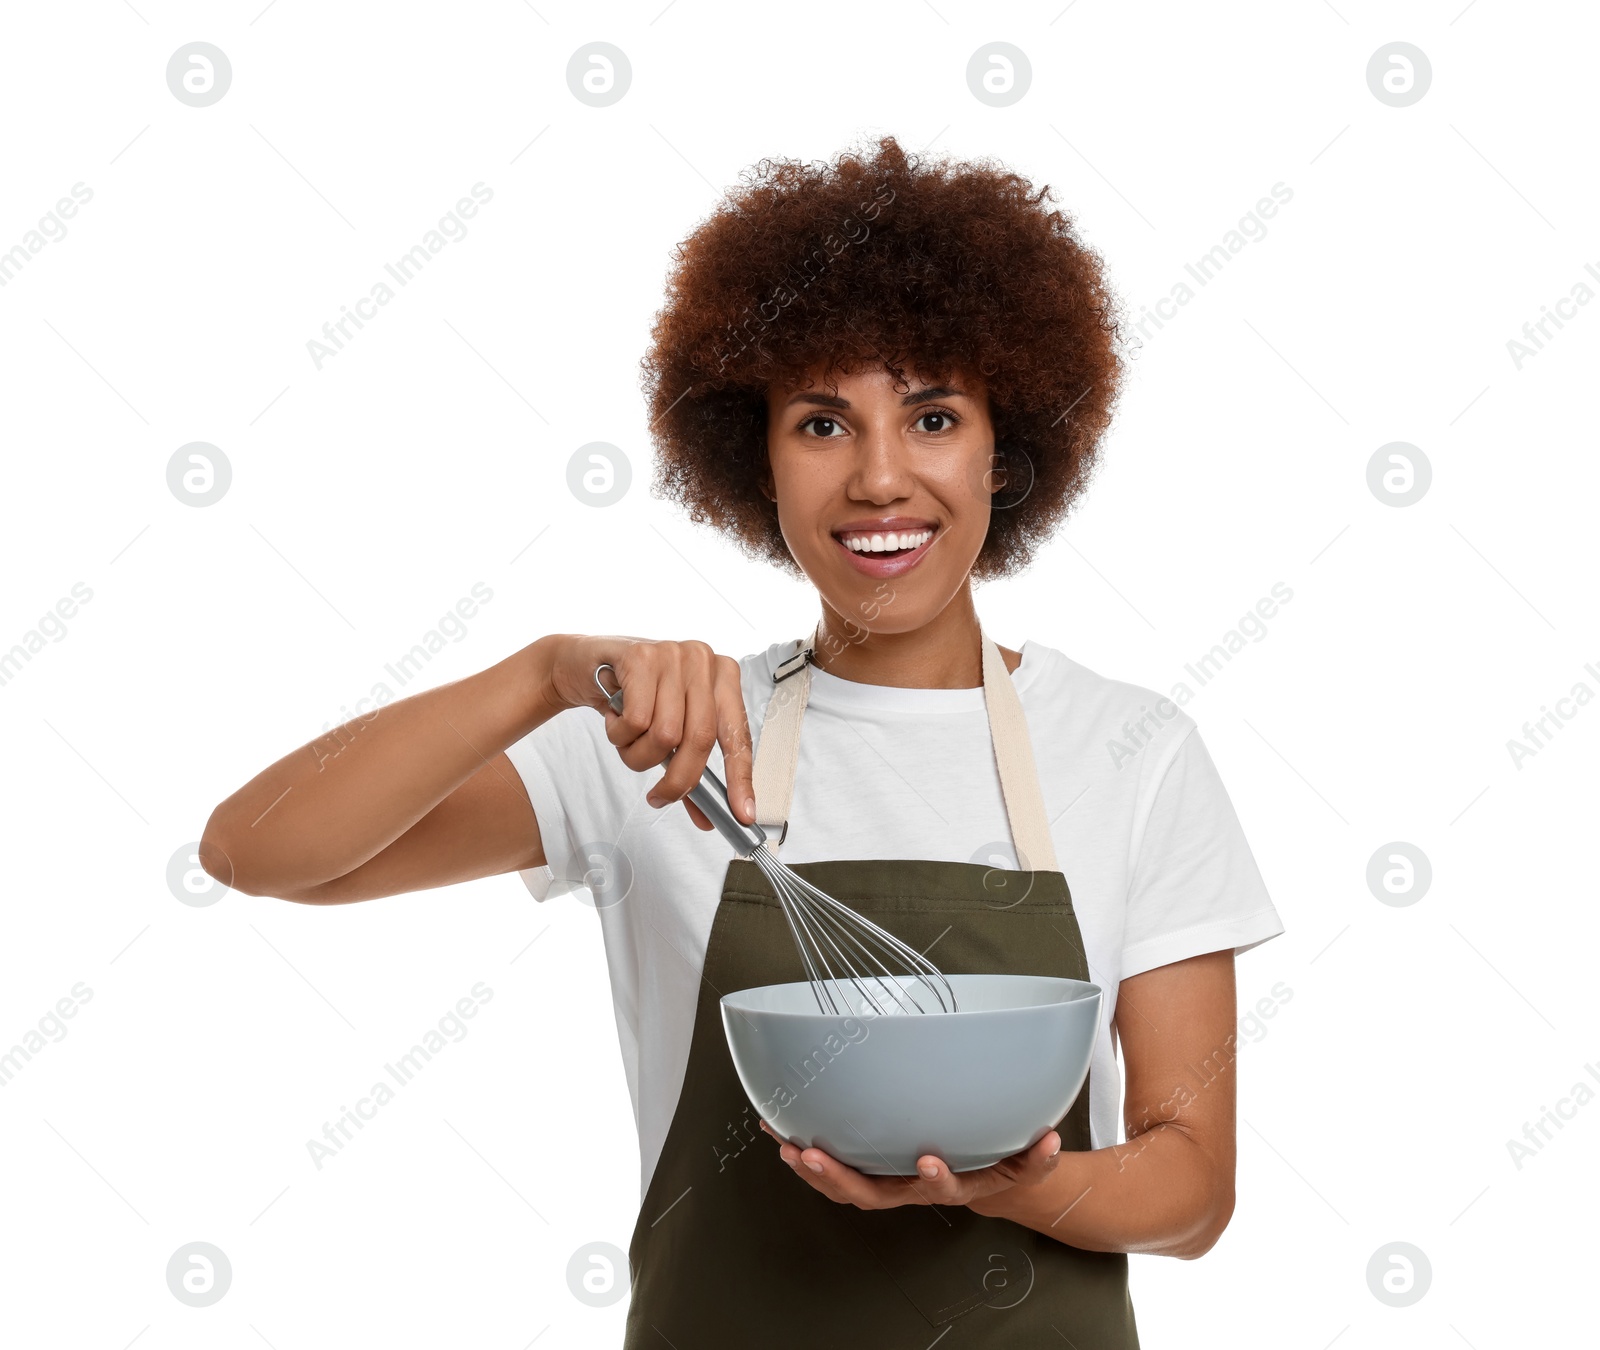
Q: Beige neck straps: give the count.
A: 2